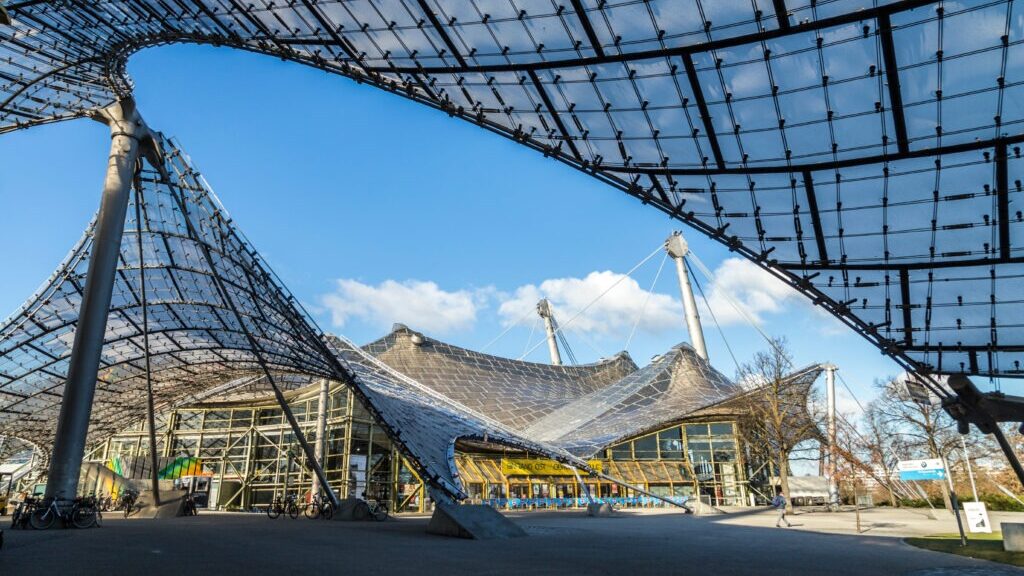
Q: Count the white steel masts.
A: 3